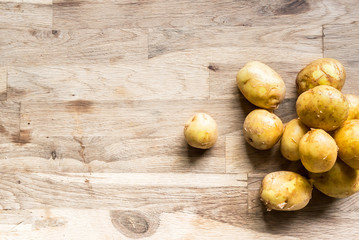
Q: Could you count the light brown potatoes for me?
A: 11